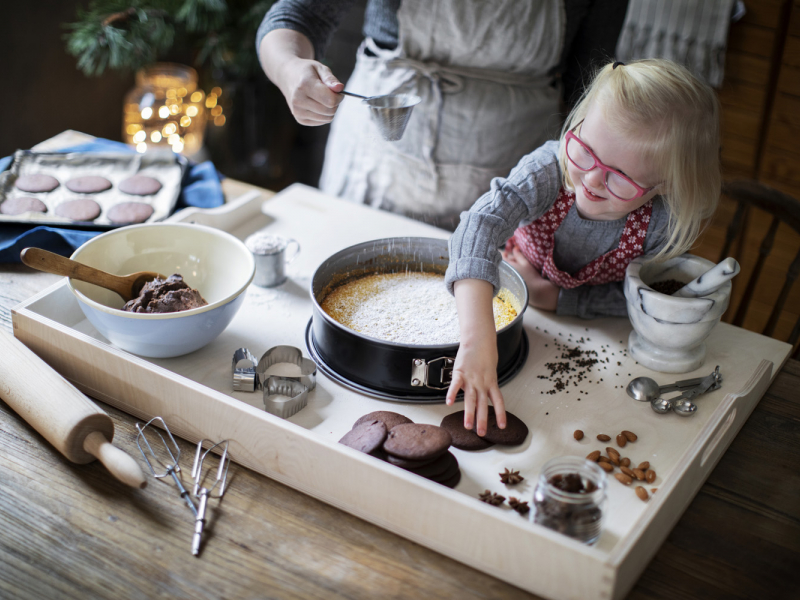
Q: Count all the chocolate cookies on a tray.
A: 6